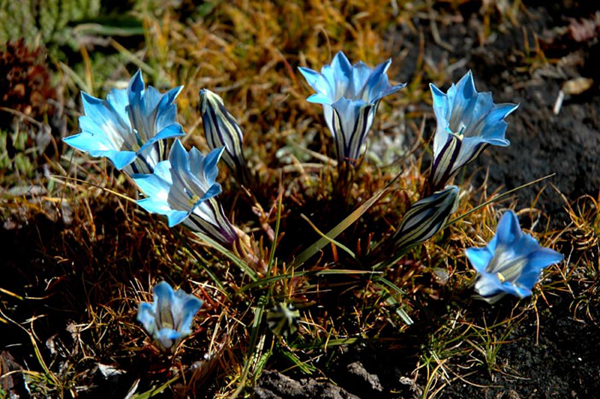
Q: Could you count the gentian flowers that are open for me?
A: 6